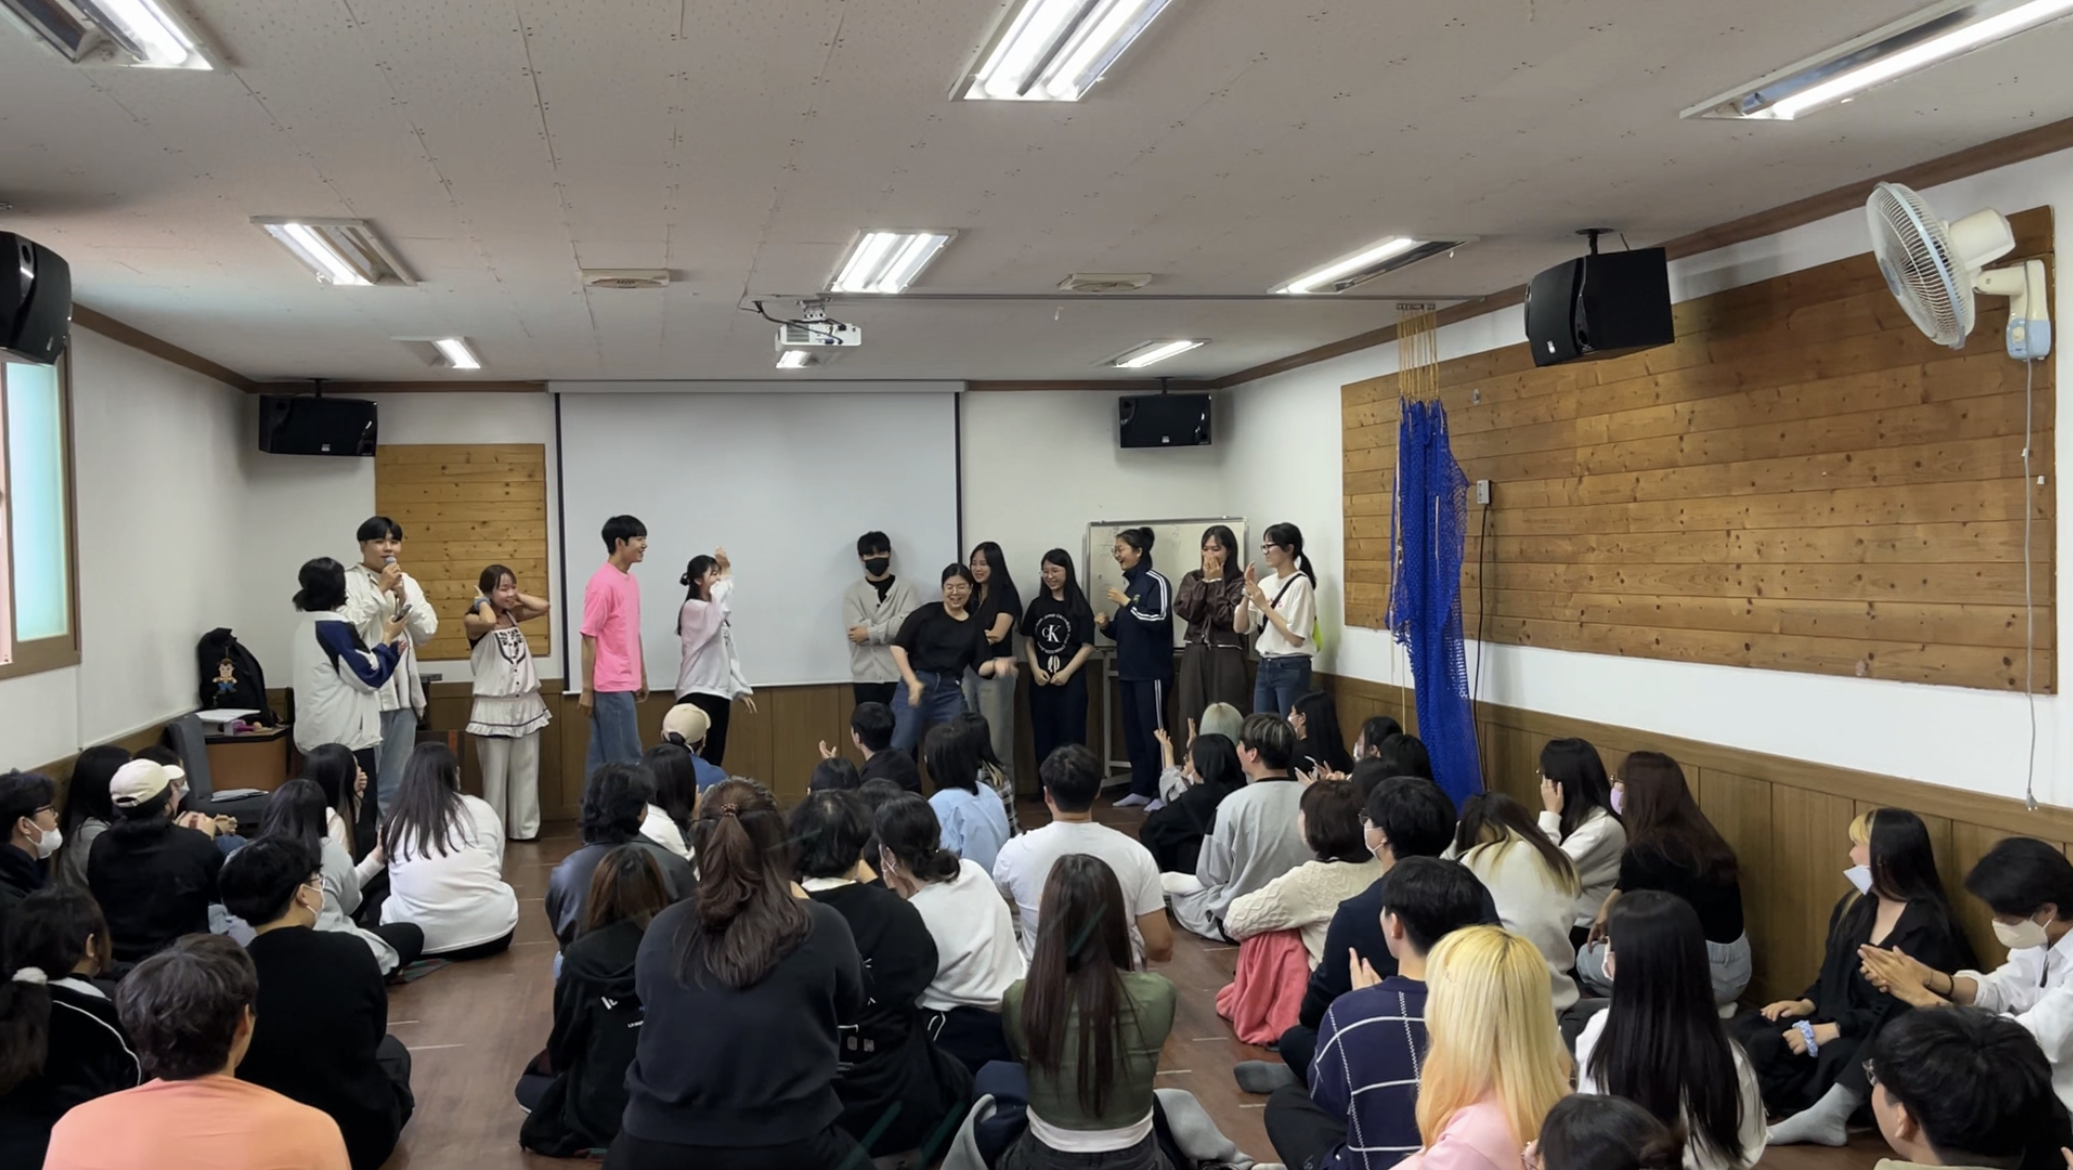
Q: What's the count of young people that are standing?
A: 12